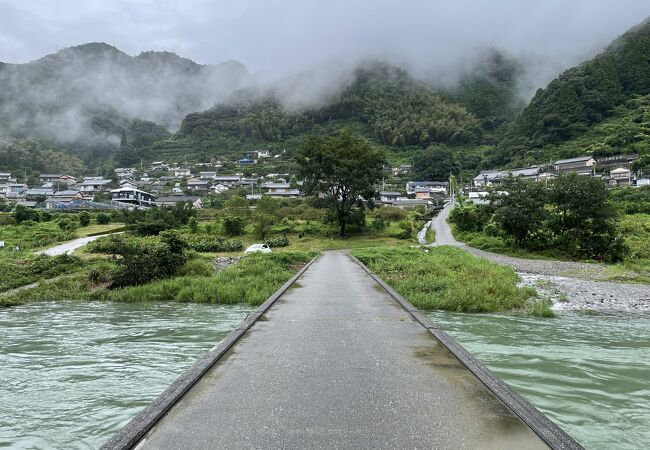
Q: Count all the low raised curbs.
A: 2